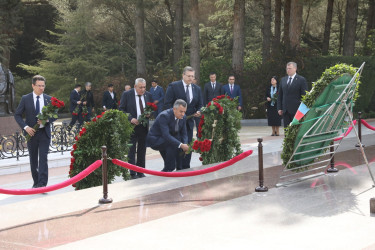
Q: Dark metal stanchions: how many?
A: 4